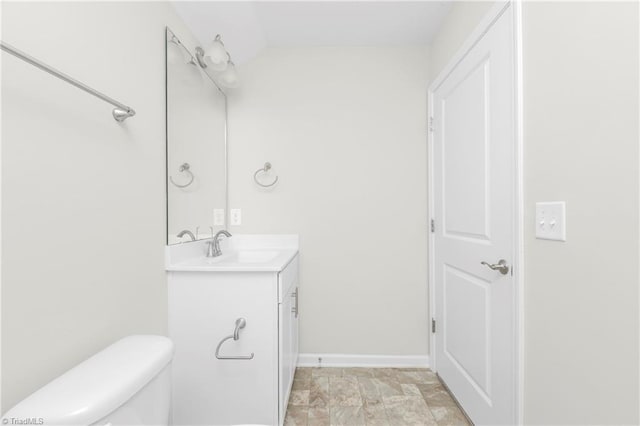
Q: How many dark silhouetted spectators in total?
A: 0